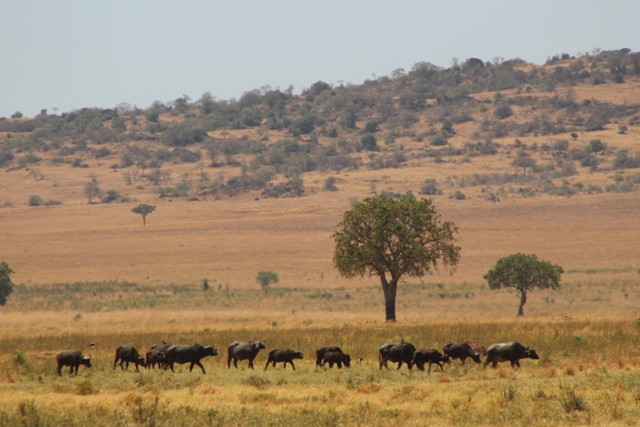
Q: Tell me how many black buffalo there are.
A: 13